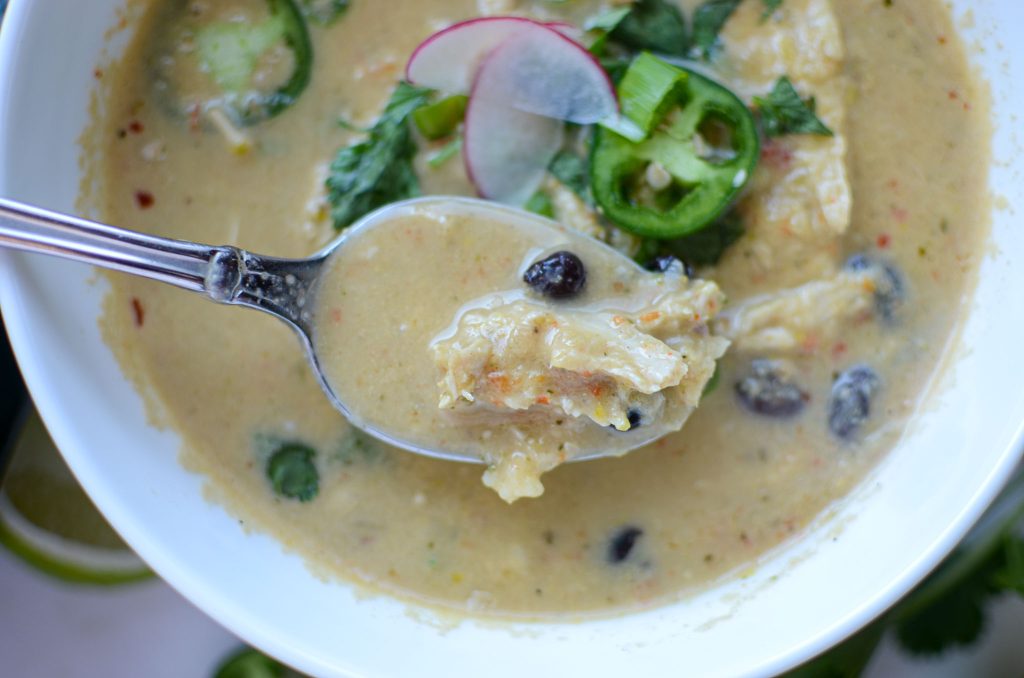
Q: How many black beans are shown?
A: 7